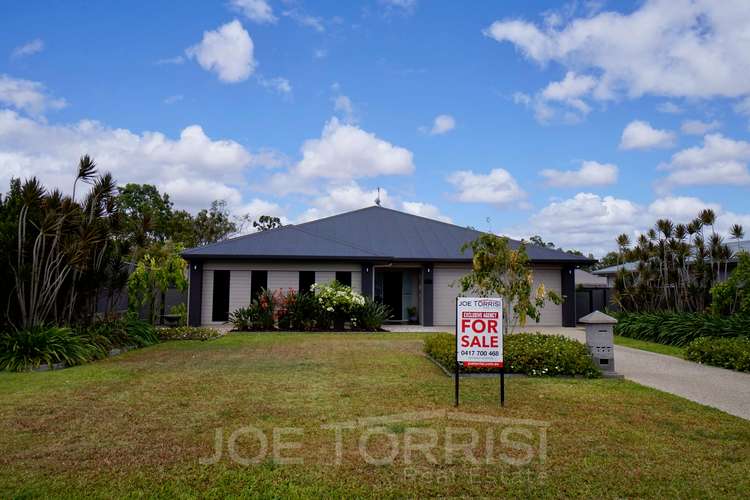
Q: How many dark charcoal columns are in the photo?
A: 4